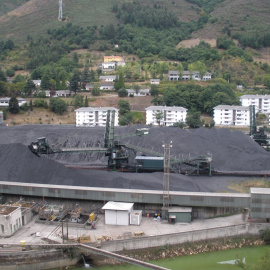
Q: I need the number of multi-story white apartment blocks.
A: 4